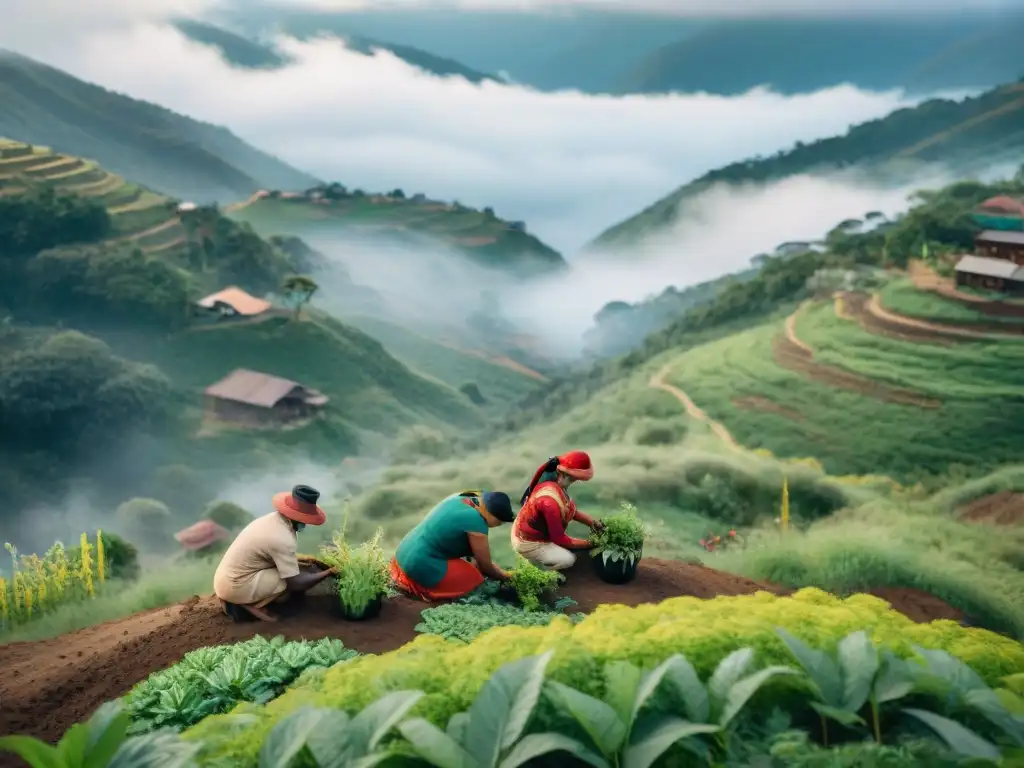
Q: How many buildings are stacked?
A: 3